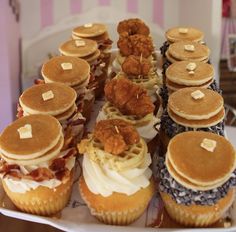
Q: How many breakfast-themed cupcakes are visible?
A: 15